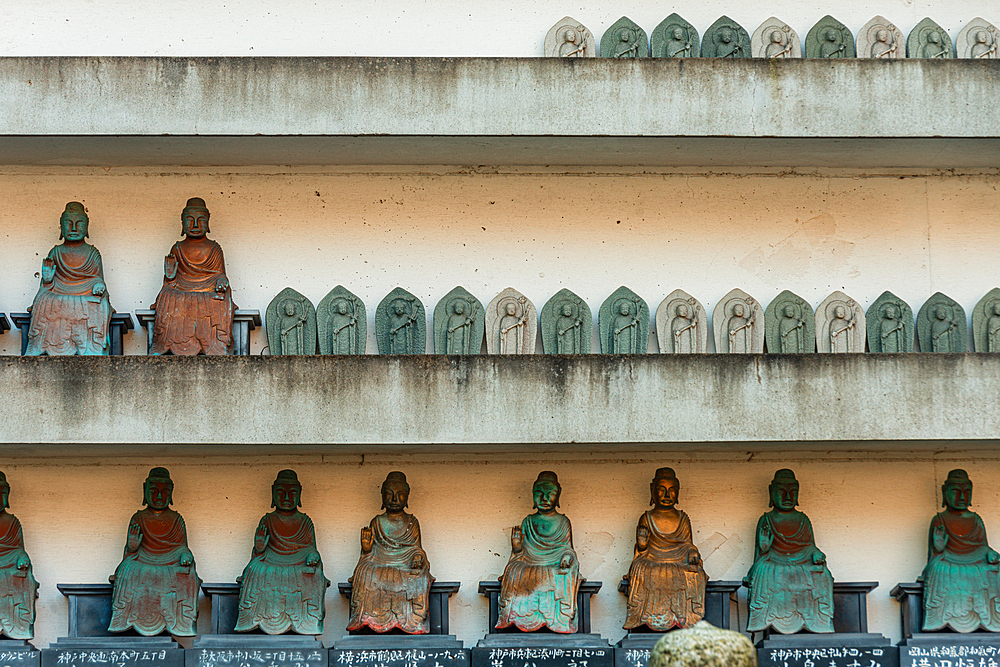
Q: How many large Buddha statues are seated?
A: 10